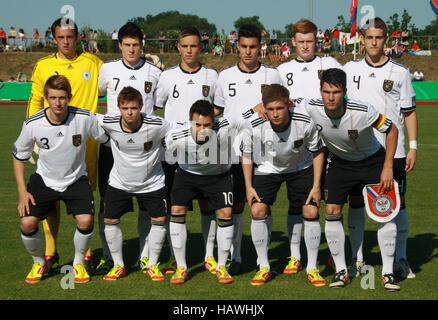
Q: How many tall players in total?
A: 6